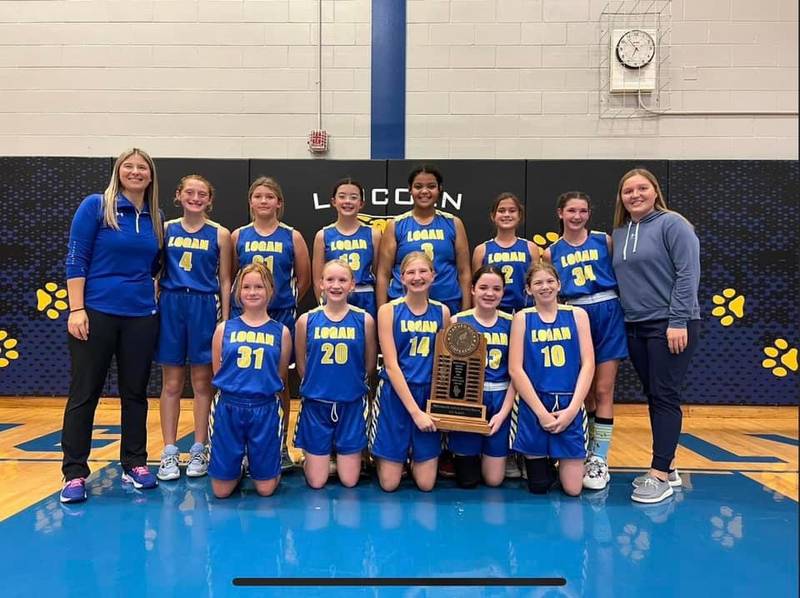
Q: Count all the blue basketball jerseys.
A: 11